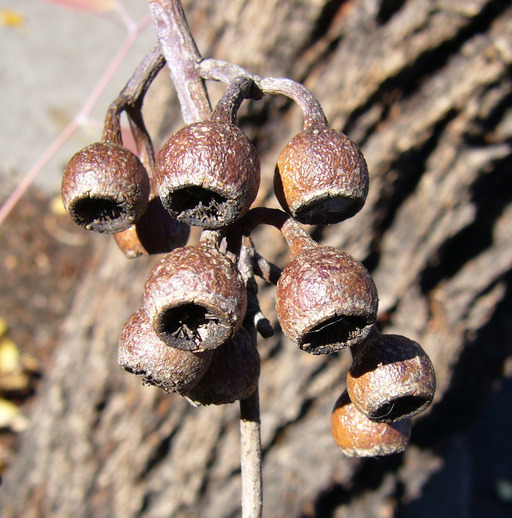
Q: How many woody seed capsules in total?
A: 10